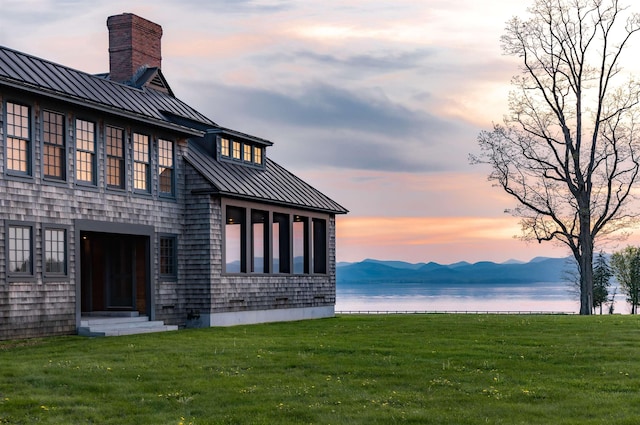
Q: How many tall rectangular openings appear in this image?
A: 5